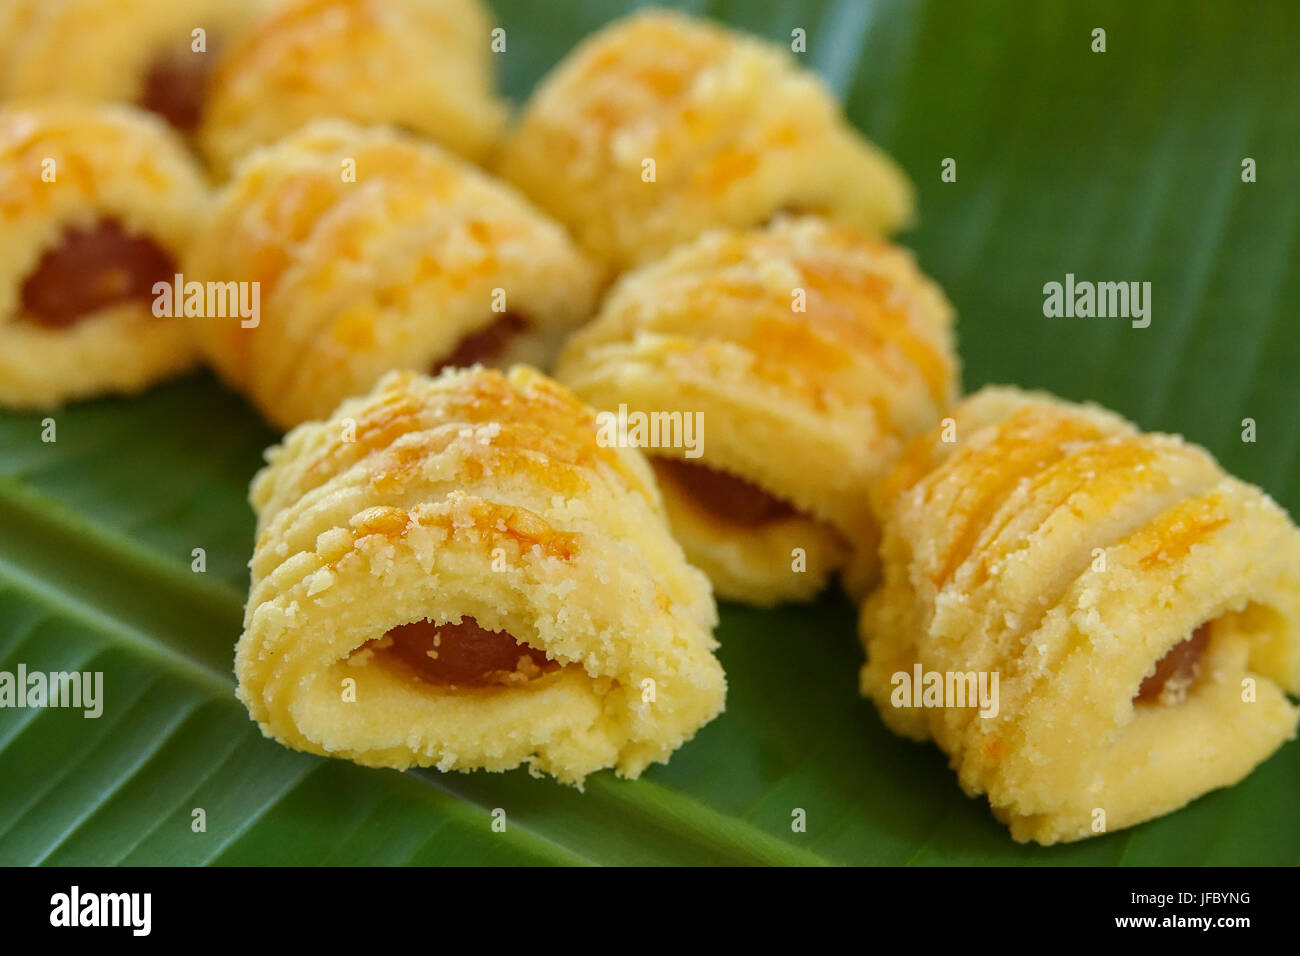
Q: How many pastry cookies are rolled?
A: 8